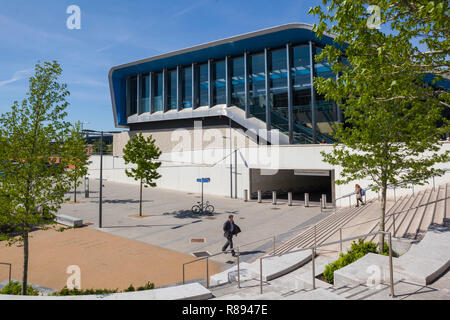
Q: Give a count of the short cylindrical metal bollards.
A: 6